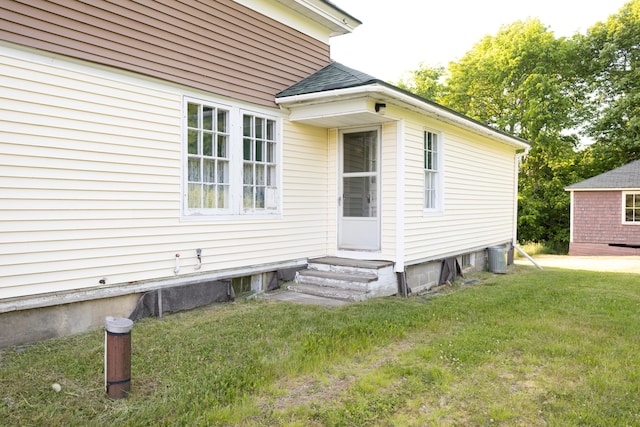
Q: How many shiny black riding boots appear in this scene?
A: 0